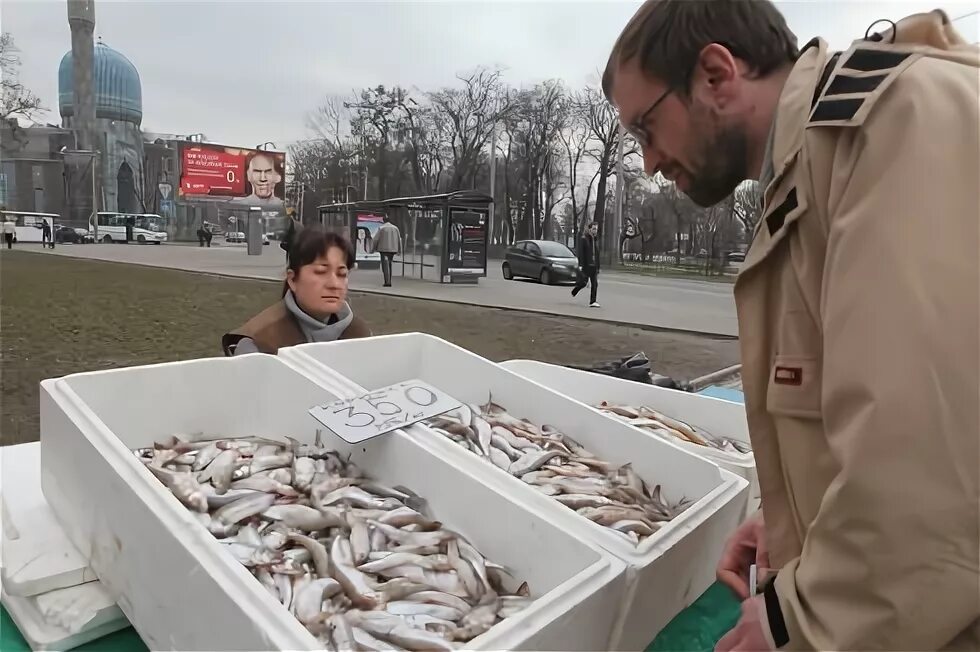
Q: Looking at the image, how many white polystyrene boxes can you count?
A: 3